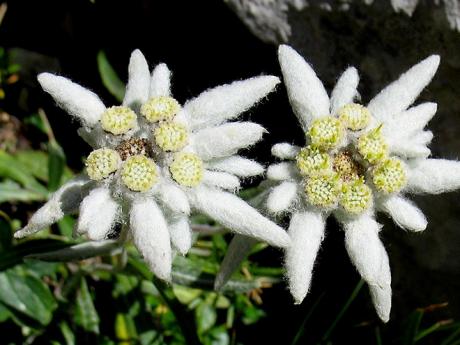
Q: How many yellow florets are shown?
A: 13